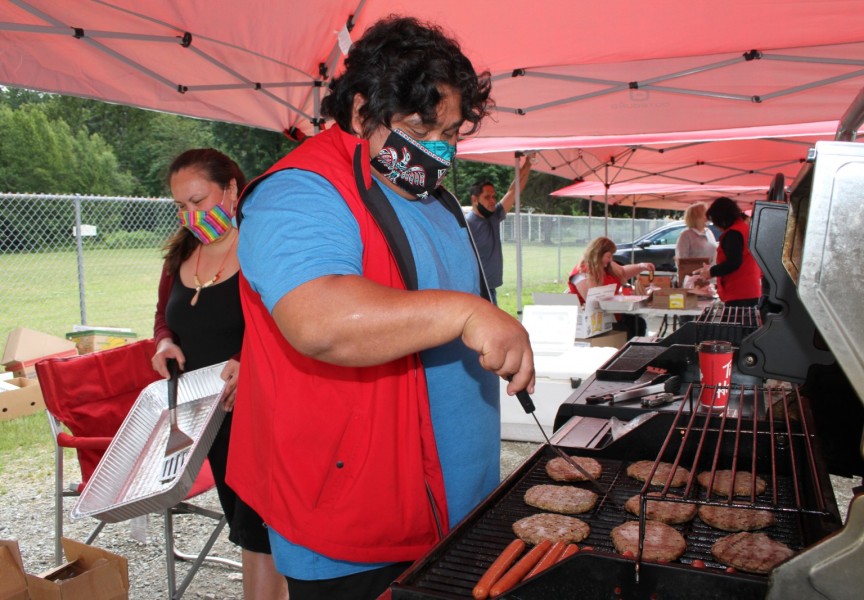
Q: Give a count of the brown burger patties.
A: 9